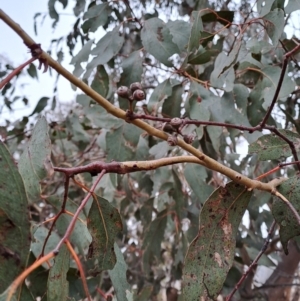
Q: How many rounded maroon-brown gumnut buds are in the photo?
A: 7